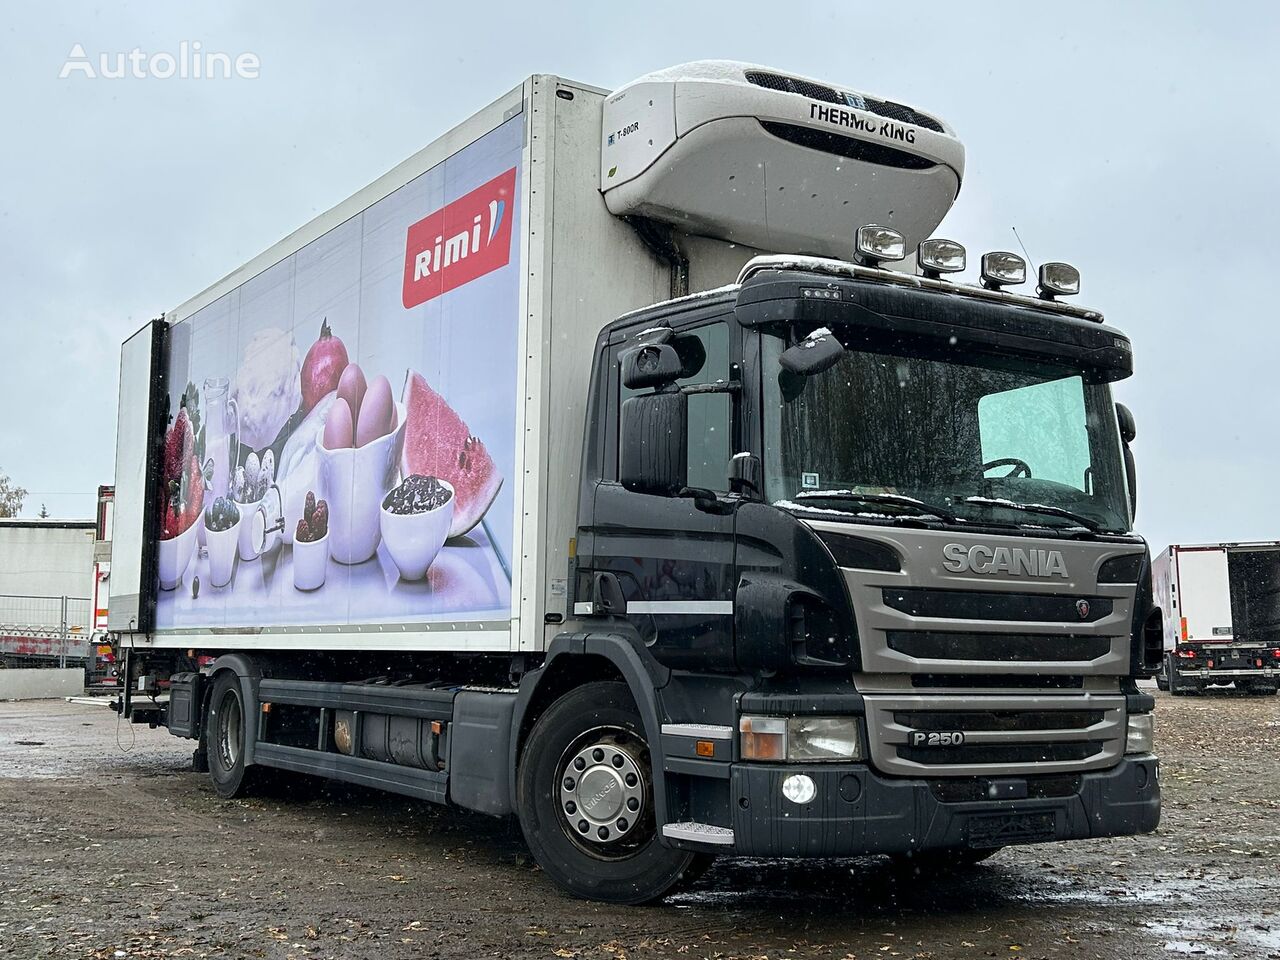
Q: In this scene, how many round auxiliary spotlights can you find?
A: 4